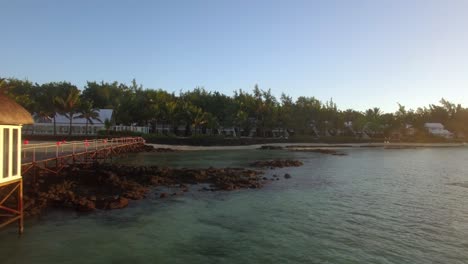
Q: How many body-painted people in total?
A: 0